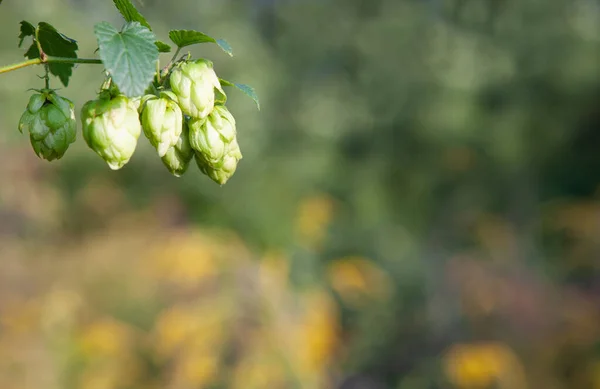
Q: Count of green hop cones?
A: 6